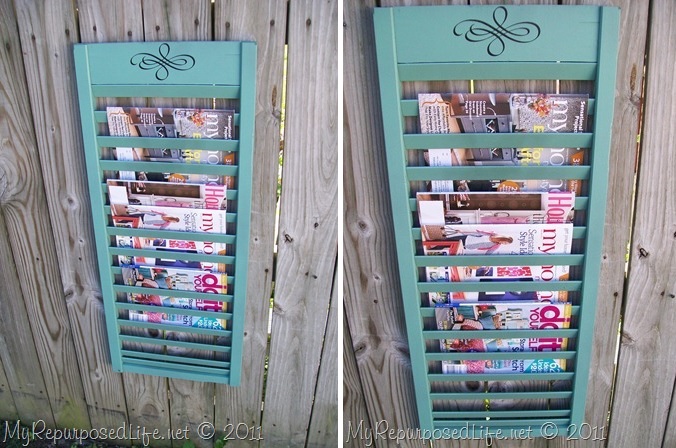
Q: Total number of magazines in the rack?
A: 4